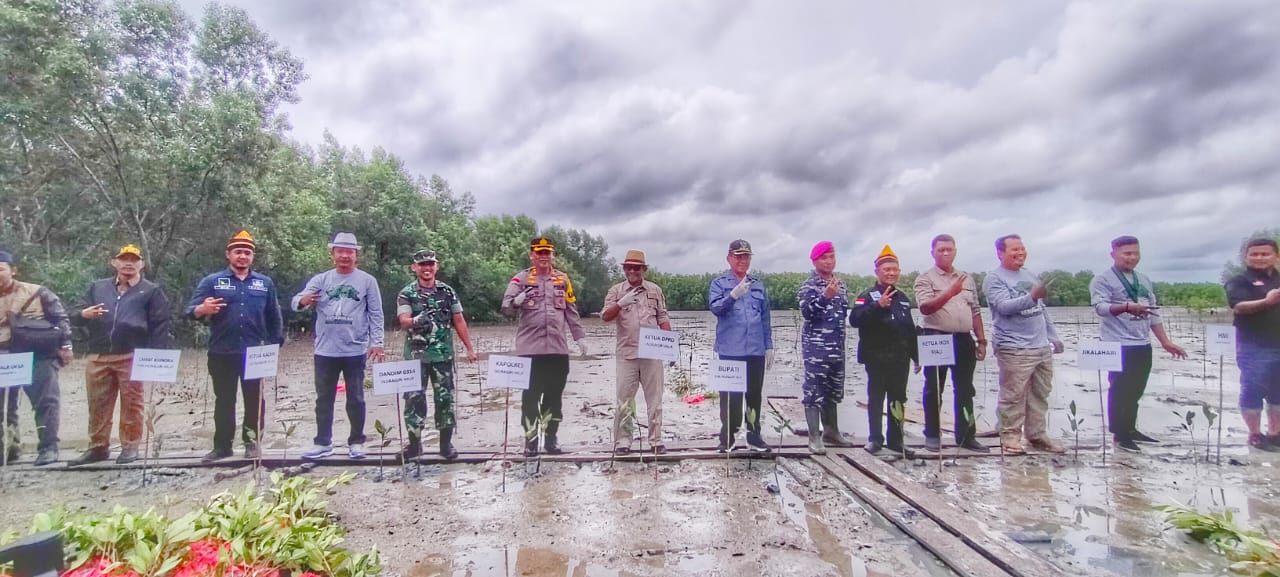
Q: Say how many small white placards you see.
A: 10